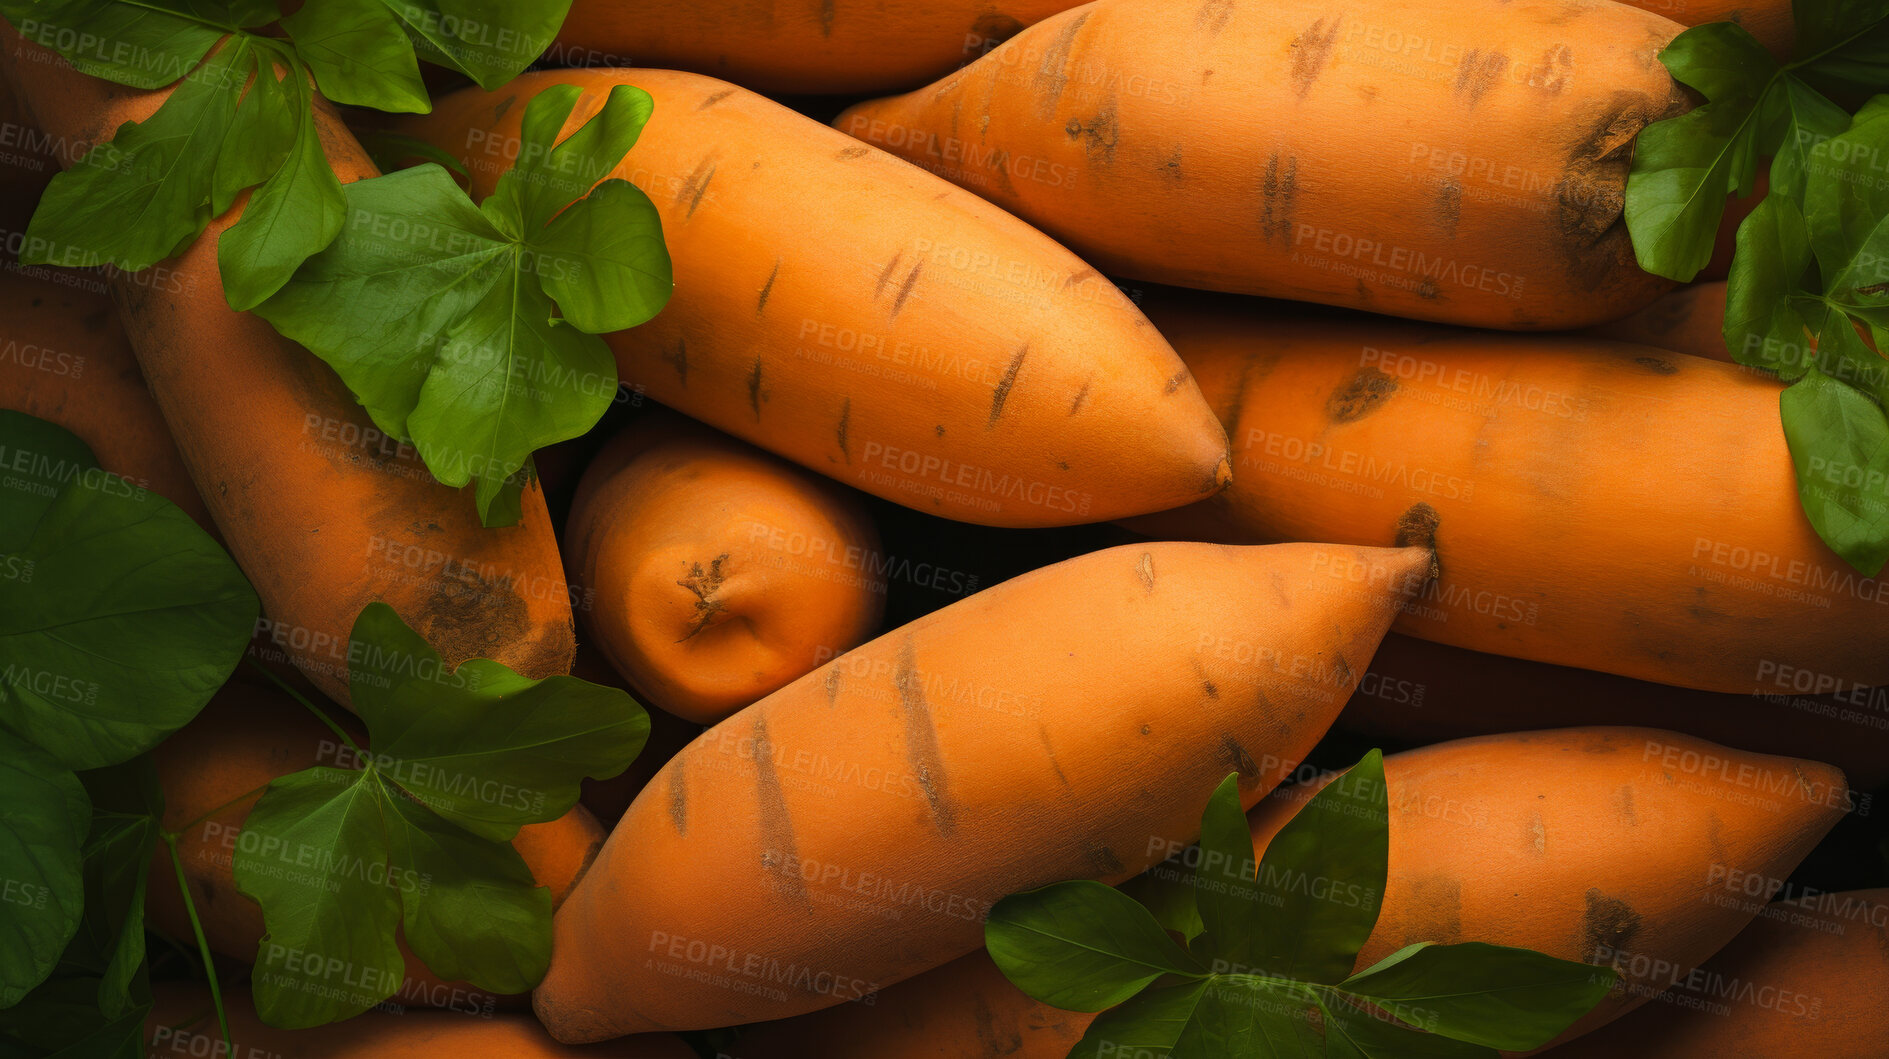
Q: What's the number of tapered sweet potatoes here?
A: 4